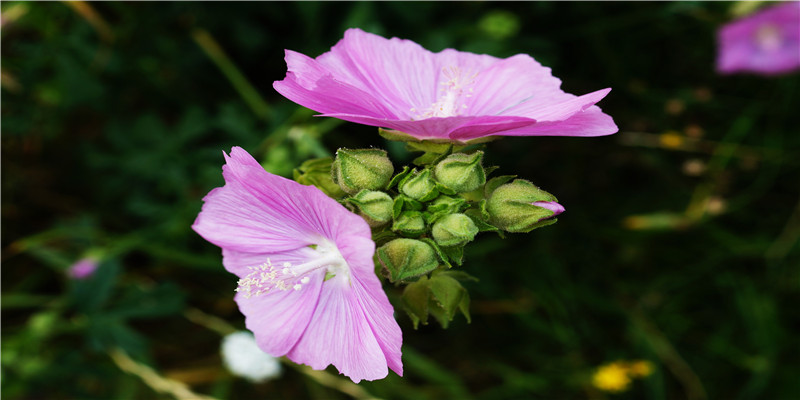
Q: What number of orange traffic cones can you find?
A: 0